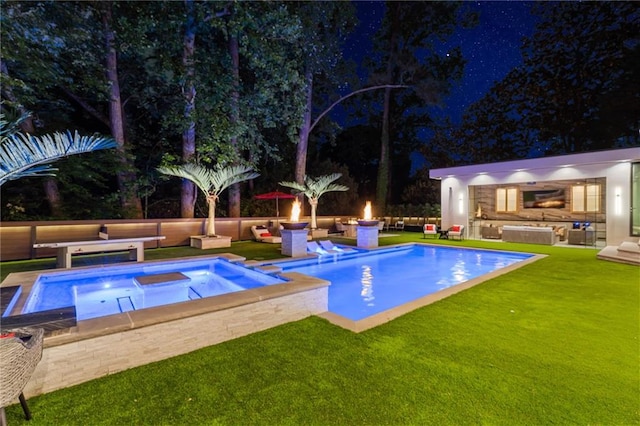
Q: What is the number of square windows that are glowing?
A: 2